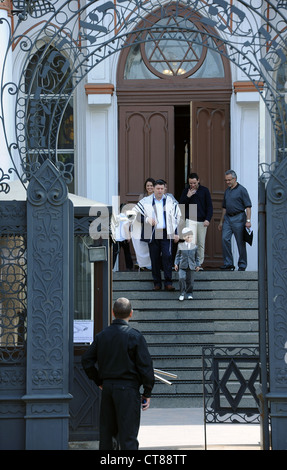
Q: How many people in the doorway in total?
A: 5